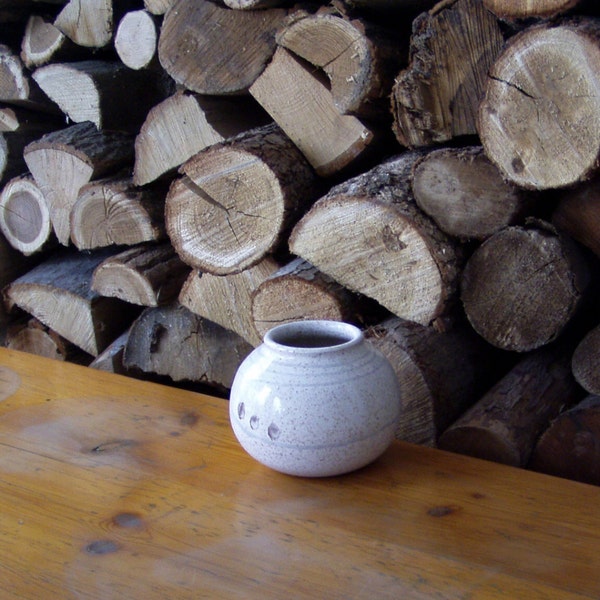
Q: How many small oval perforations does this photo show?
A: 3